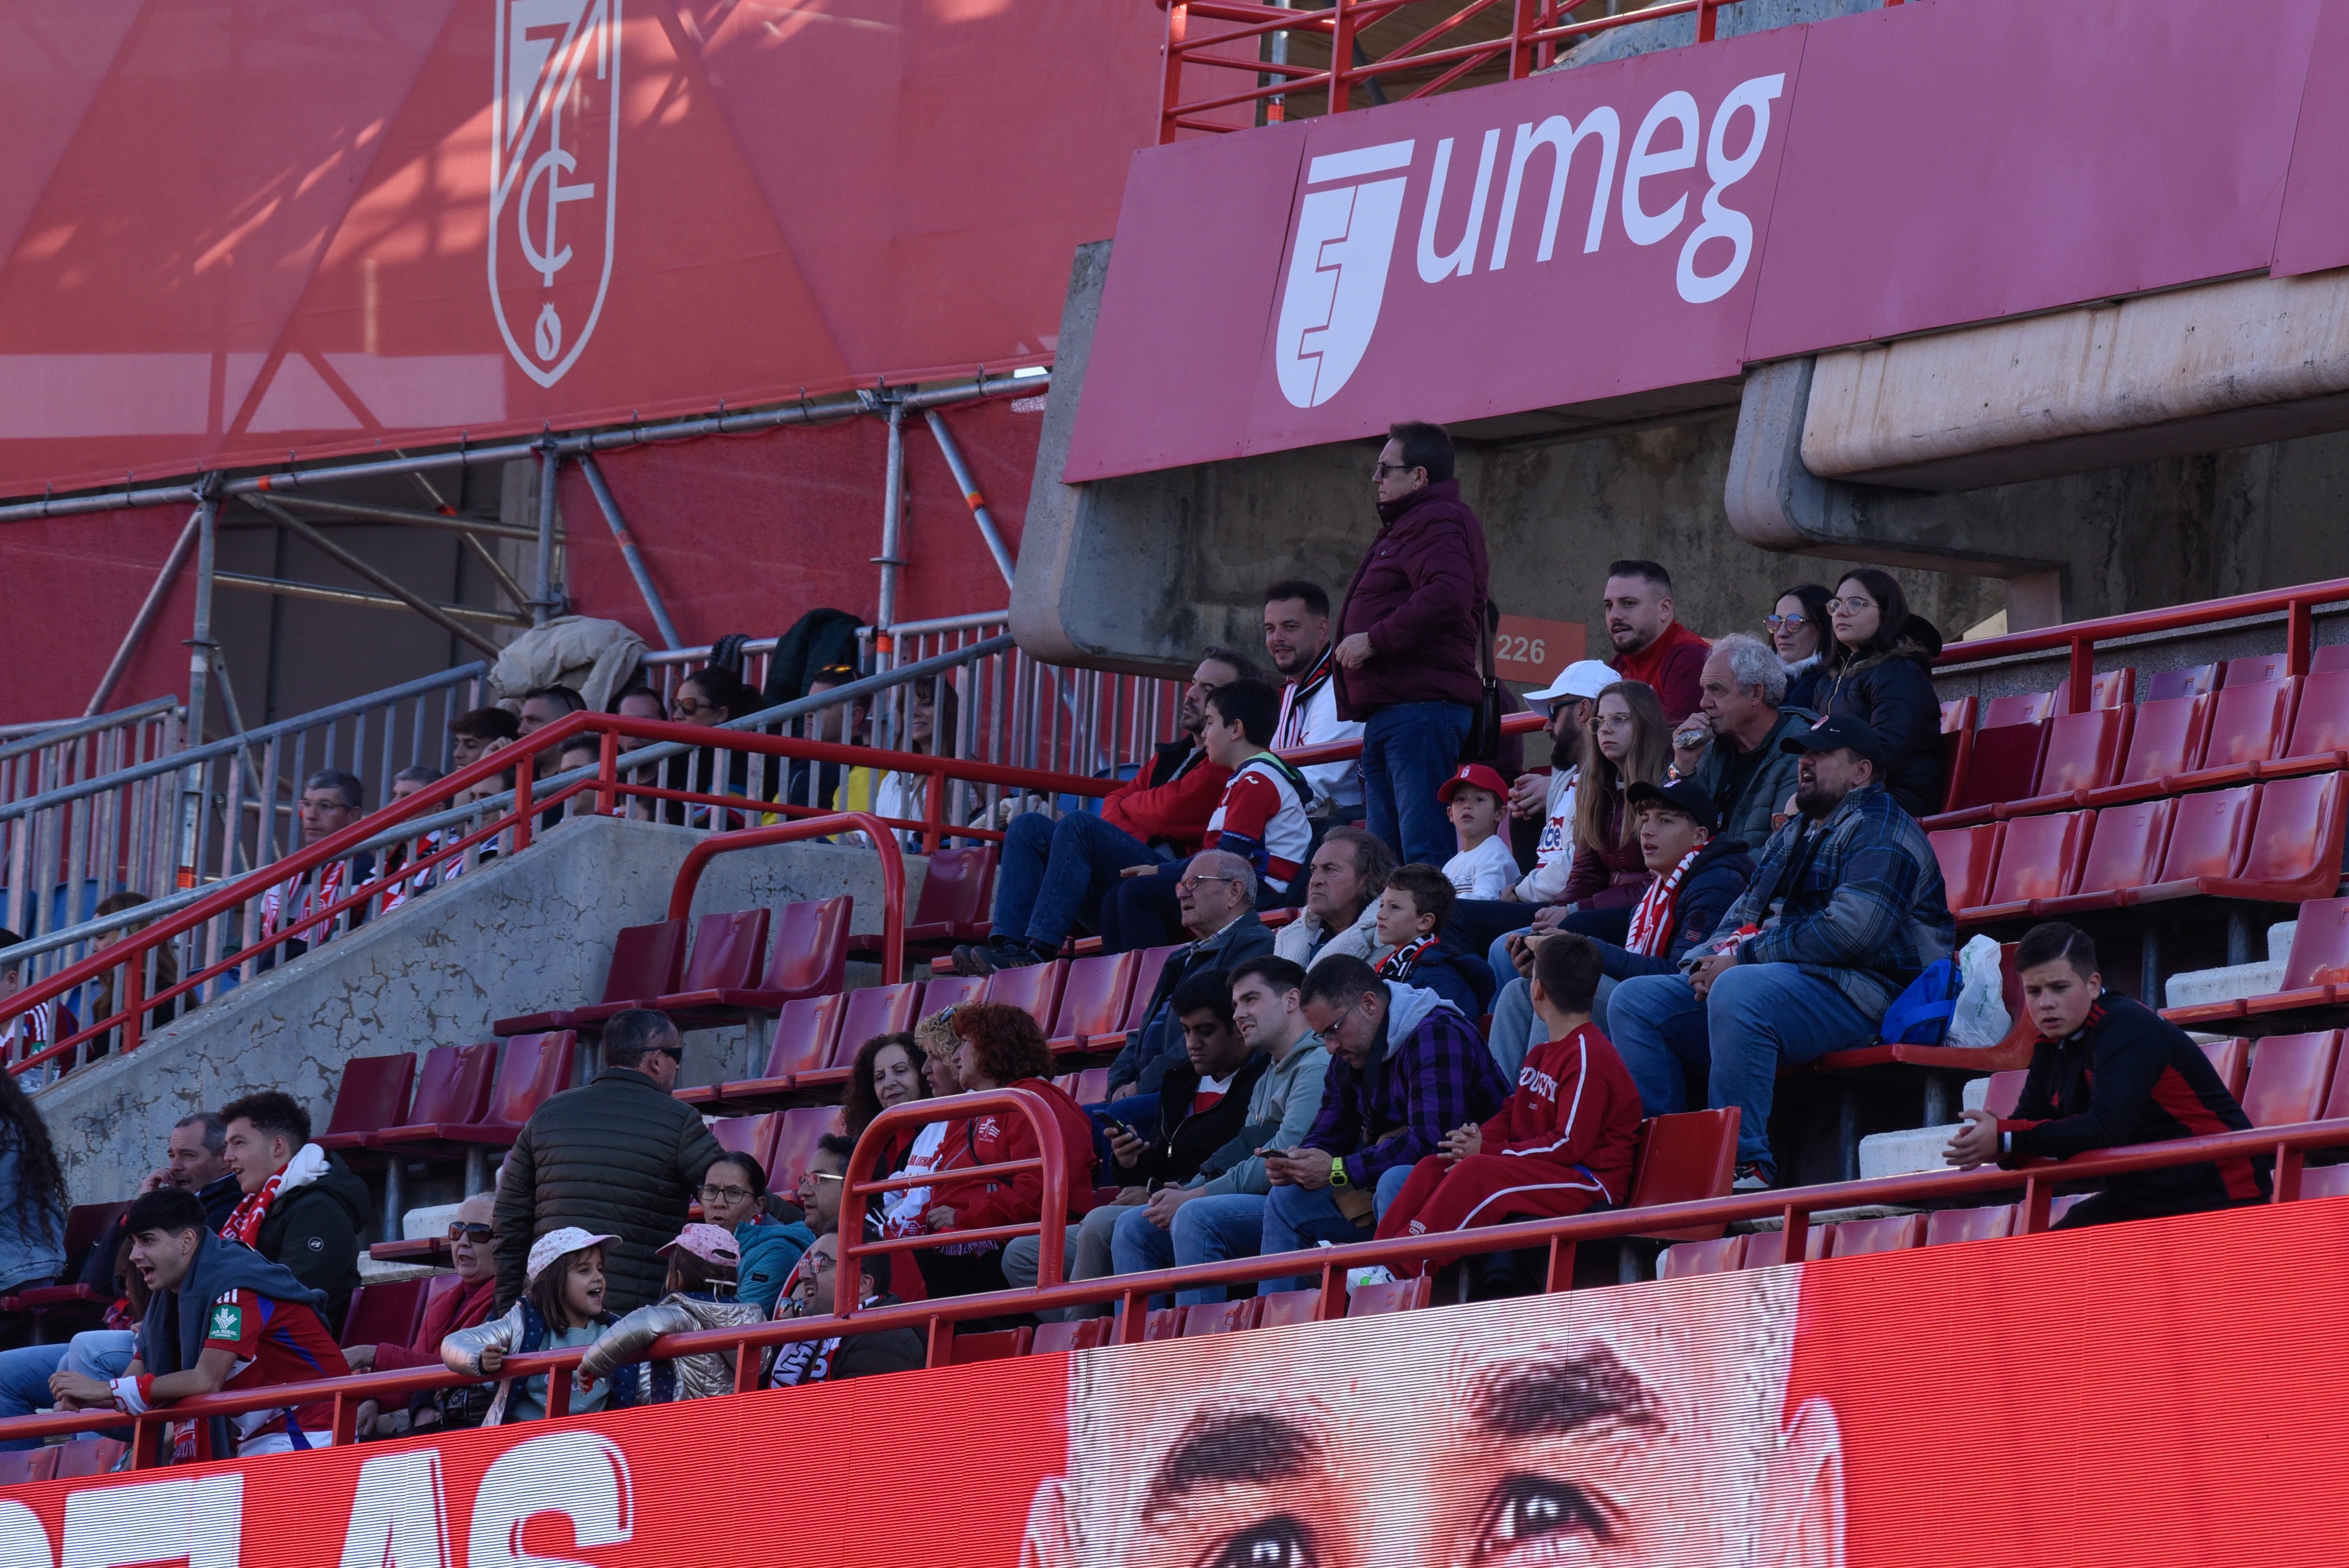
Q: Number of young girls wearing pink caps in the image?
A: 2